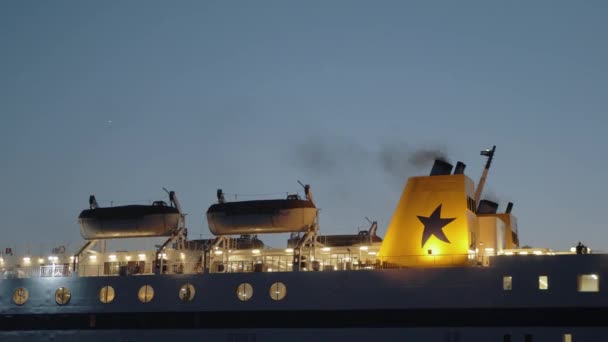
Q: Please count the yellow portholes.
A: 7